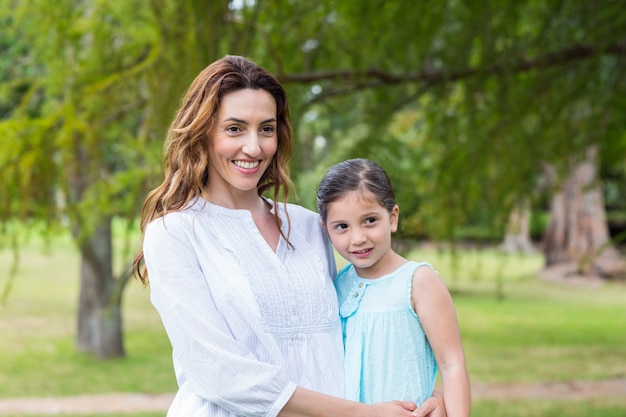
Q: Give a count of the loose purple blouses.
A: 0